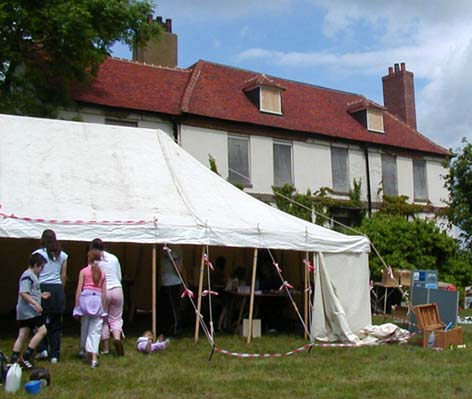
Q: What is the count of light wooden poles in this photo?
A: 4